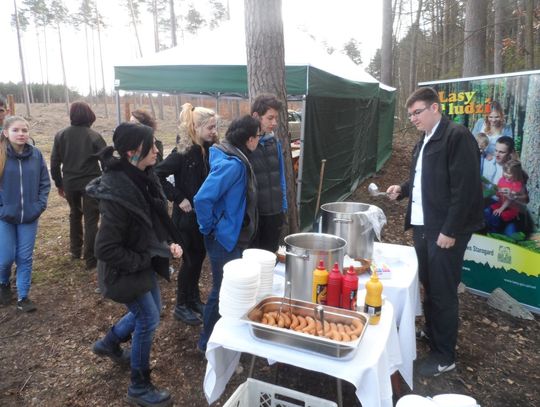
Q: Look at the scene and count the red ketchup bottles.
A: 2